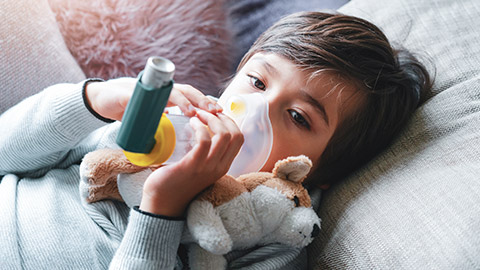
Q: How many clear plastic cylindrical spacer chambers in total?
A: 1